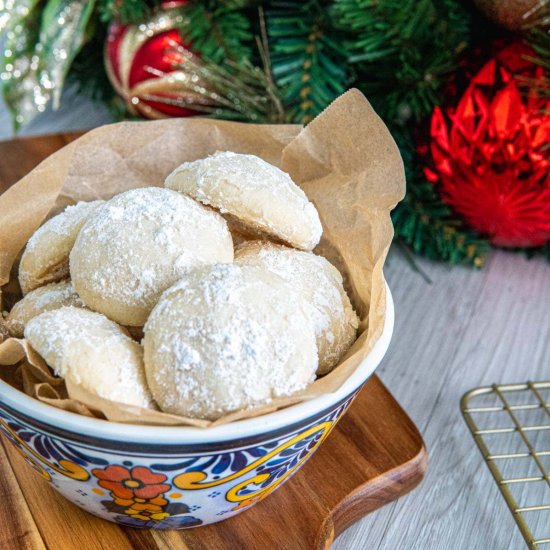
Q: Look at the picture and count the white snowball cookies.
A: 7